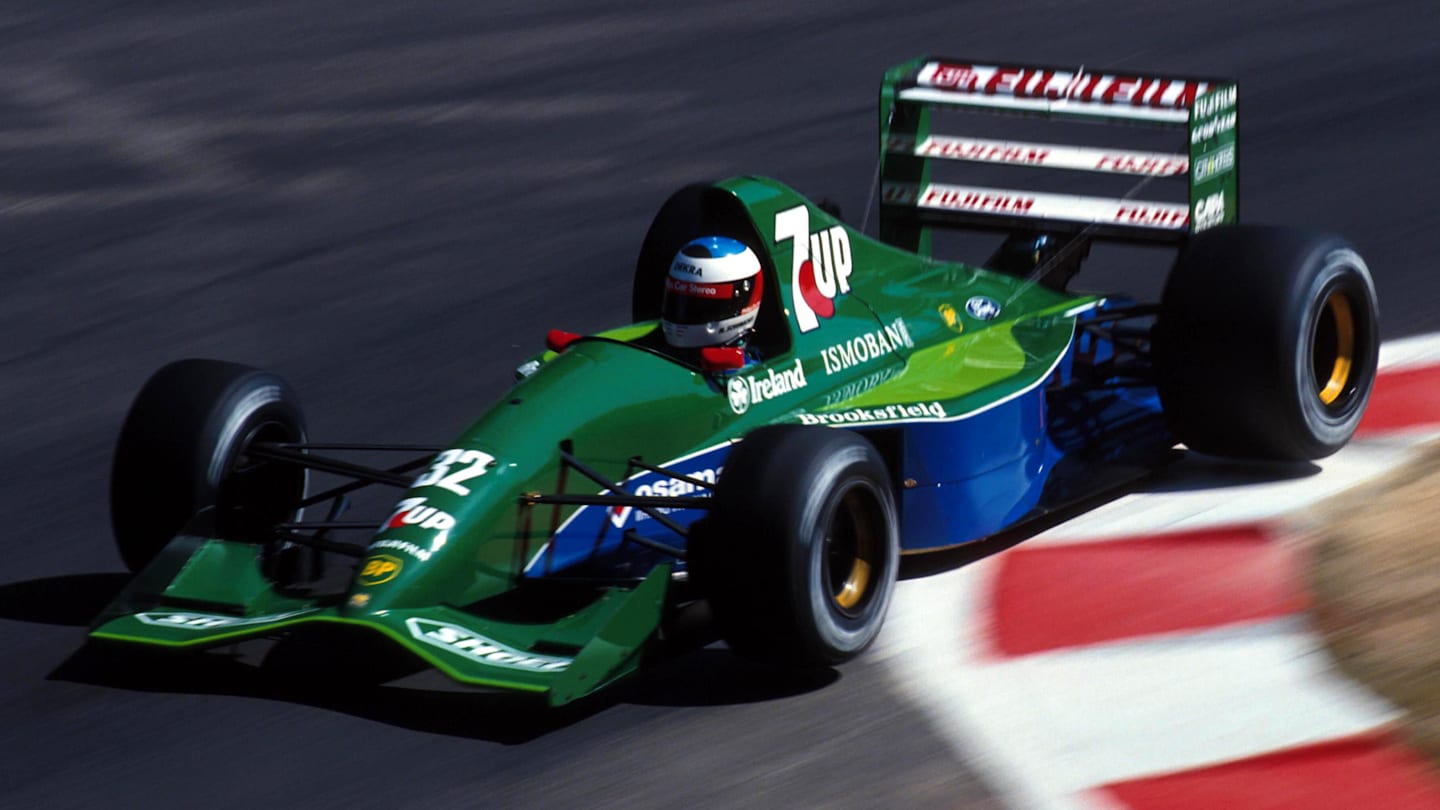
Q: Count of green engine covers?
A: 1